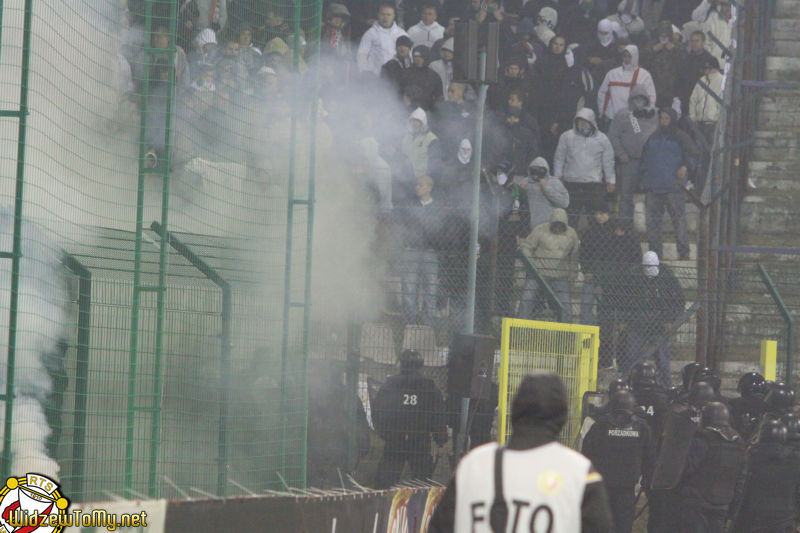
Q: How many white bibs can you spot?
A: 1